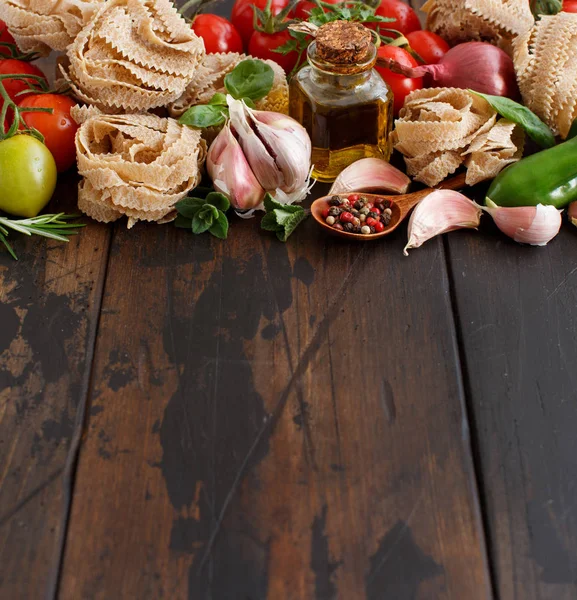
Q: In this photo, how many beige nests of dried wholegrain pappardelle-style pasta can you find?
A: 7